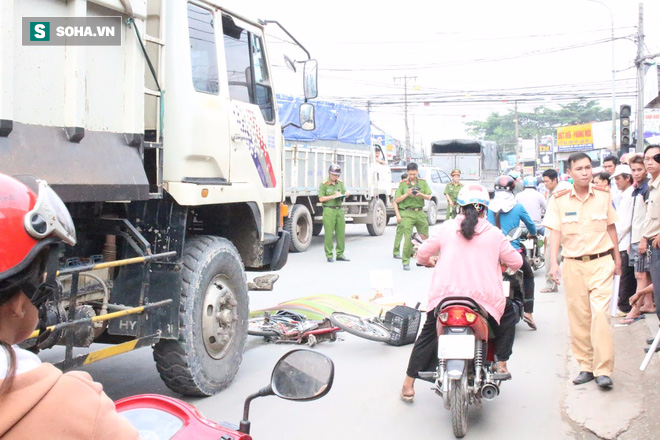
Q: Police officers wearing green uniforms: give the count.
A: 4